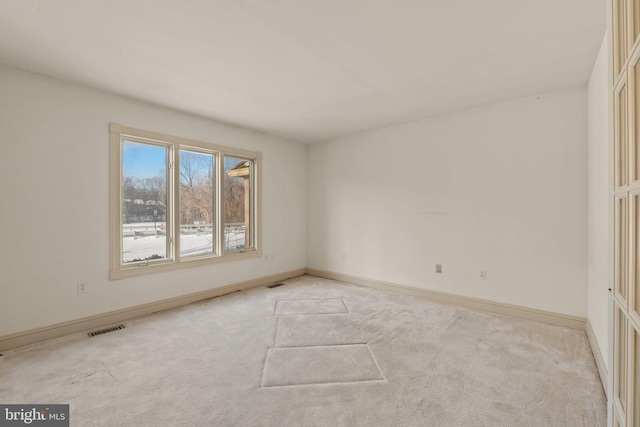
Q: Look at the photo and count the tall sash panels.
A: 3